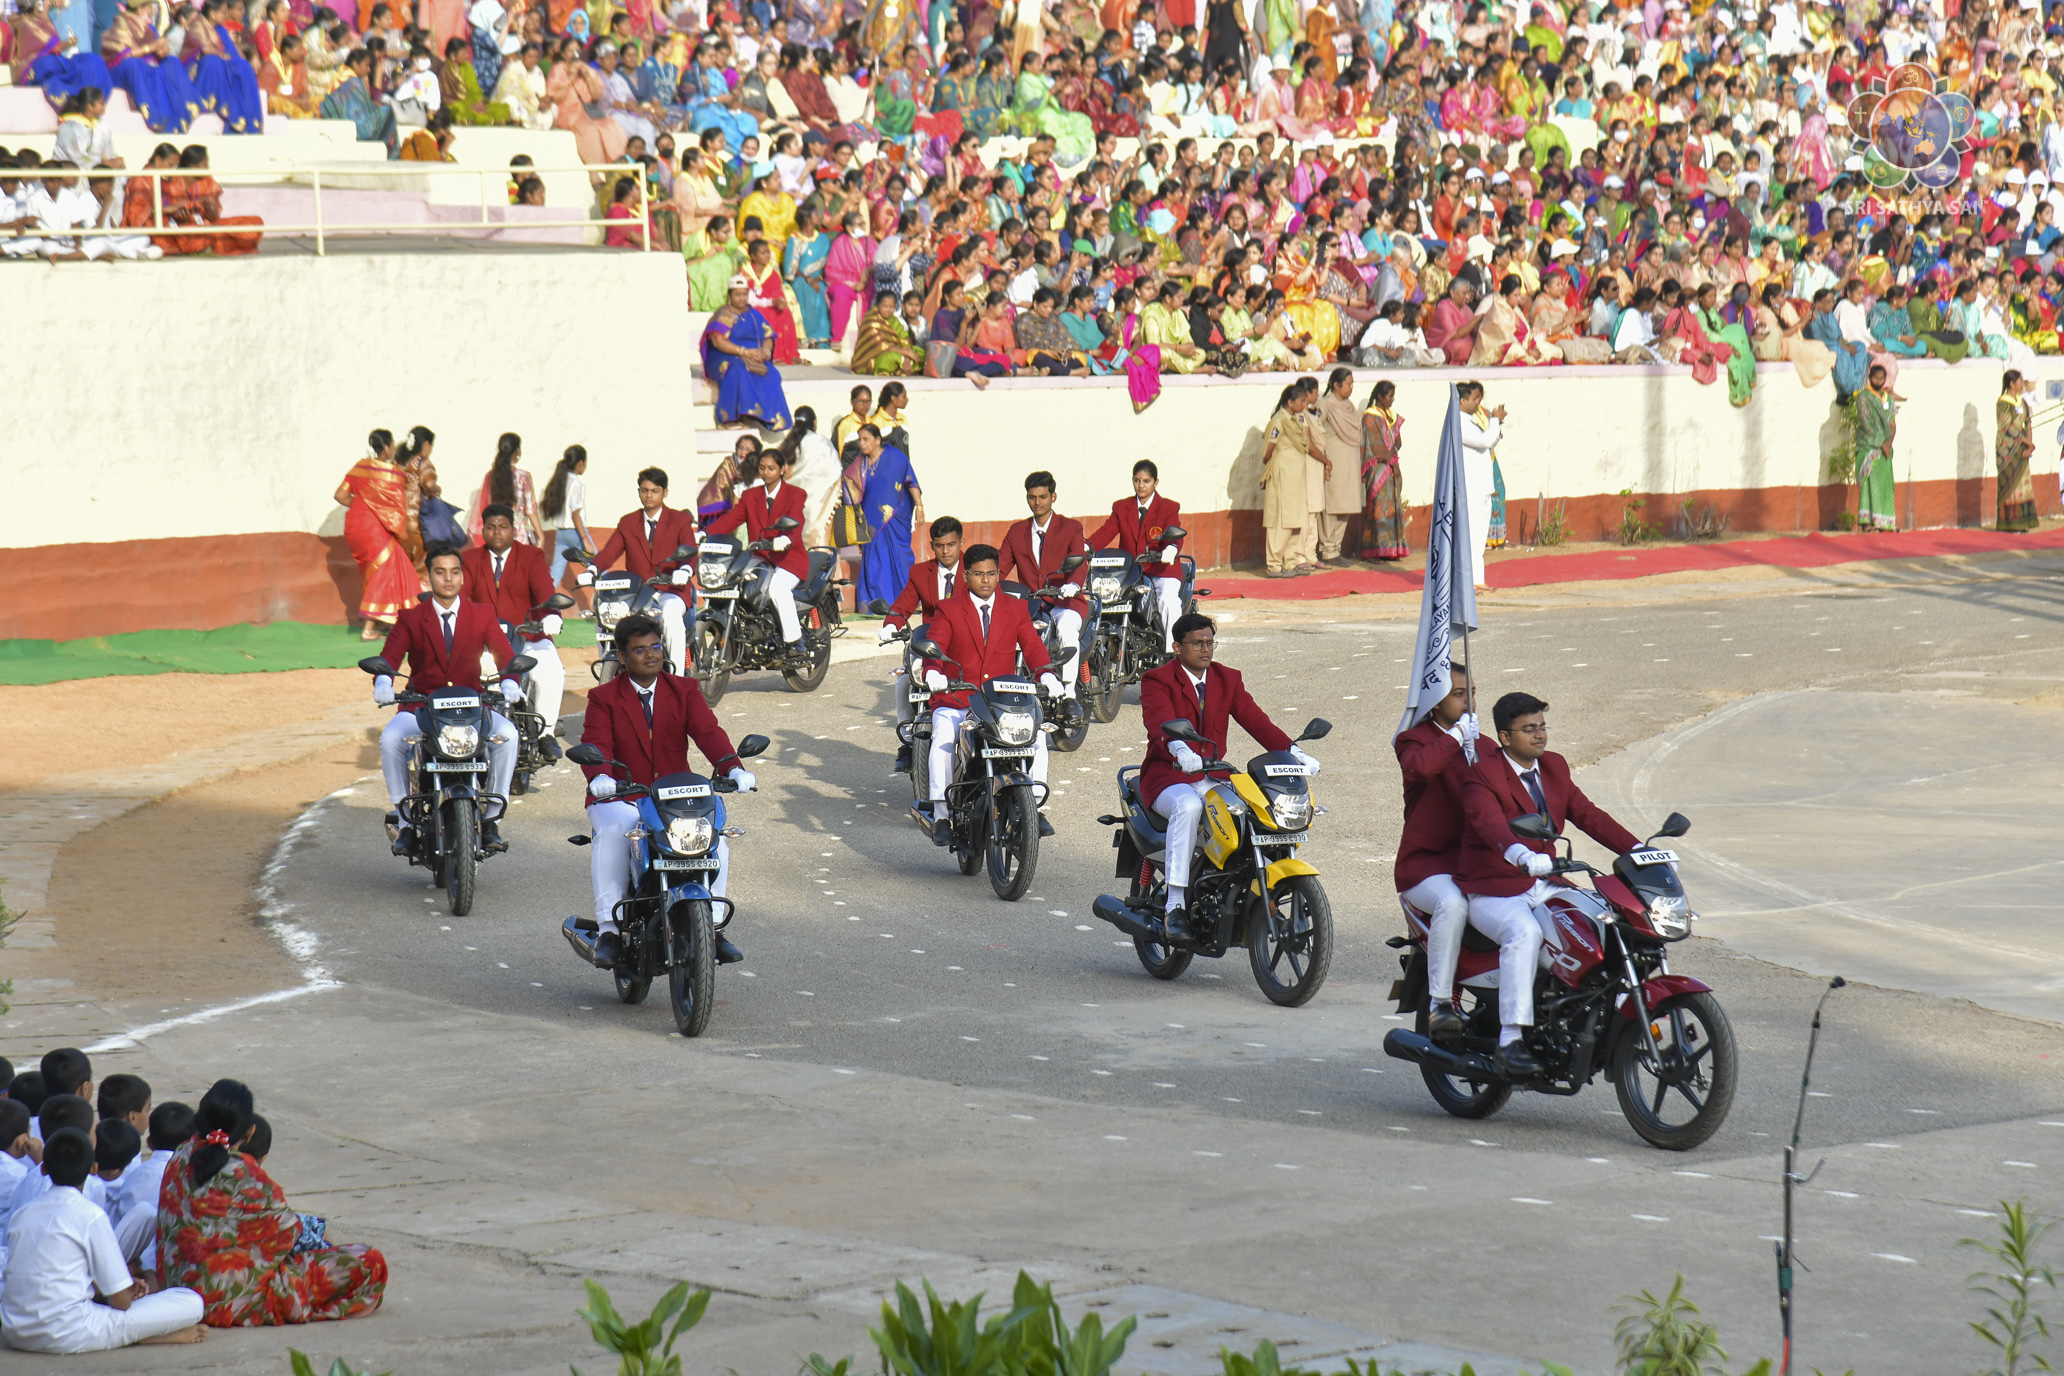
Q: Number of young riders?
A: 12